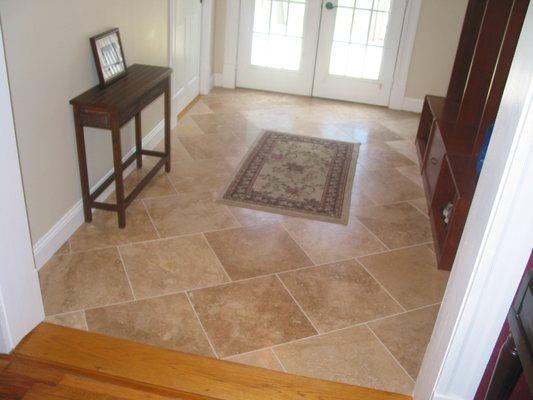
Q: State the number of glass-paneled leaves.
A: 2